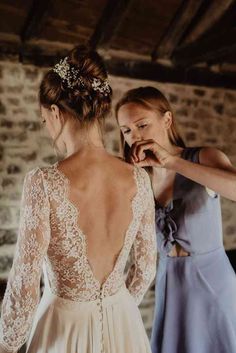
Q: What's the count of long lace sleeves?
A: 2